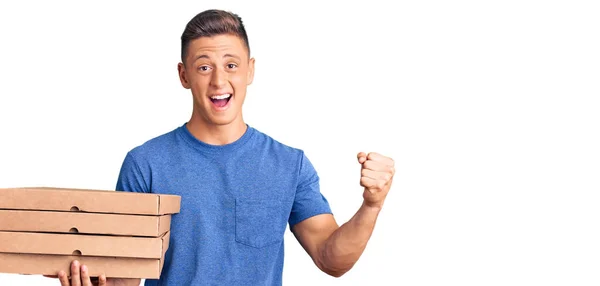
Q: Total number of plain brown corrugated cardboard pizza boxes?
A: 4